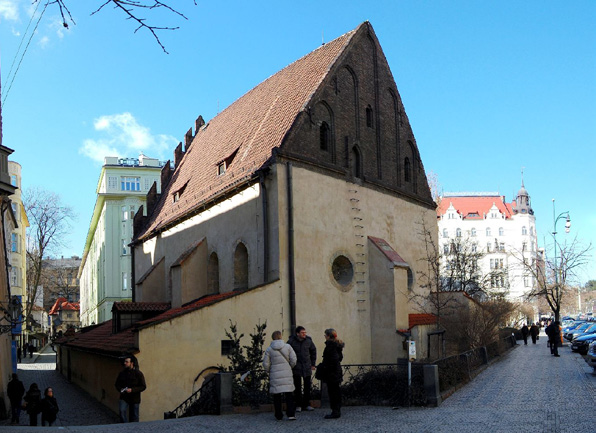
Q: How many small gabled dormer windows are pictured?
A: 2